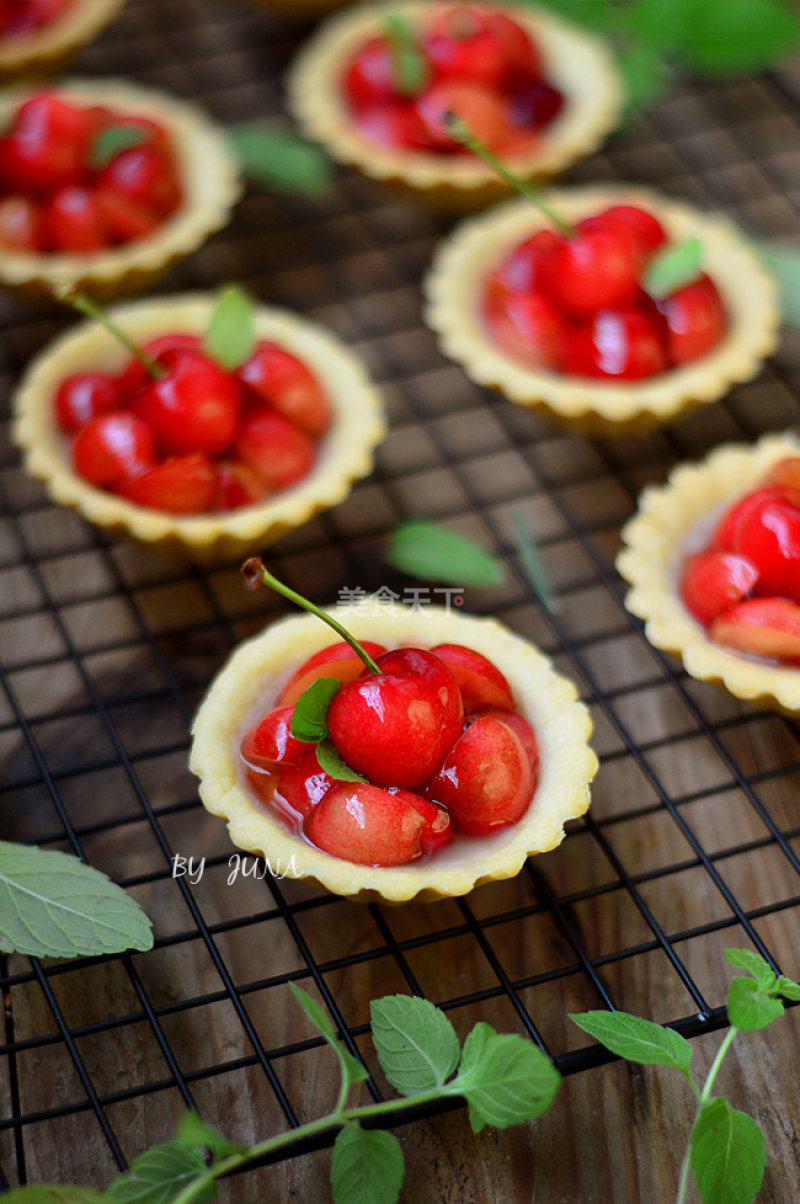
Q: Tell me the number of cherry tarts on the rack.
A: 7